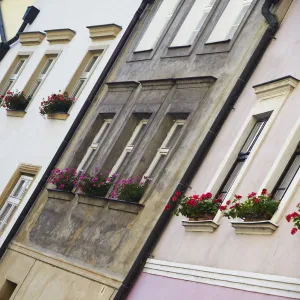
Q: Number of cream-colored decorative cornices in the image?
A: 4